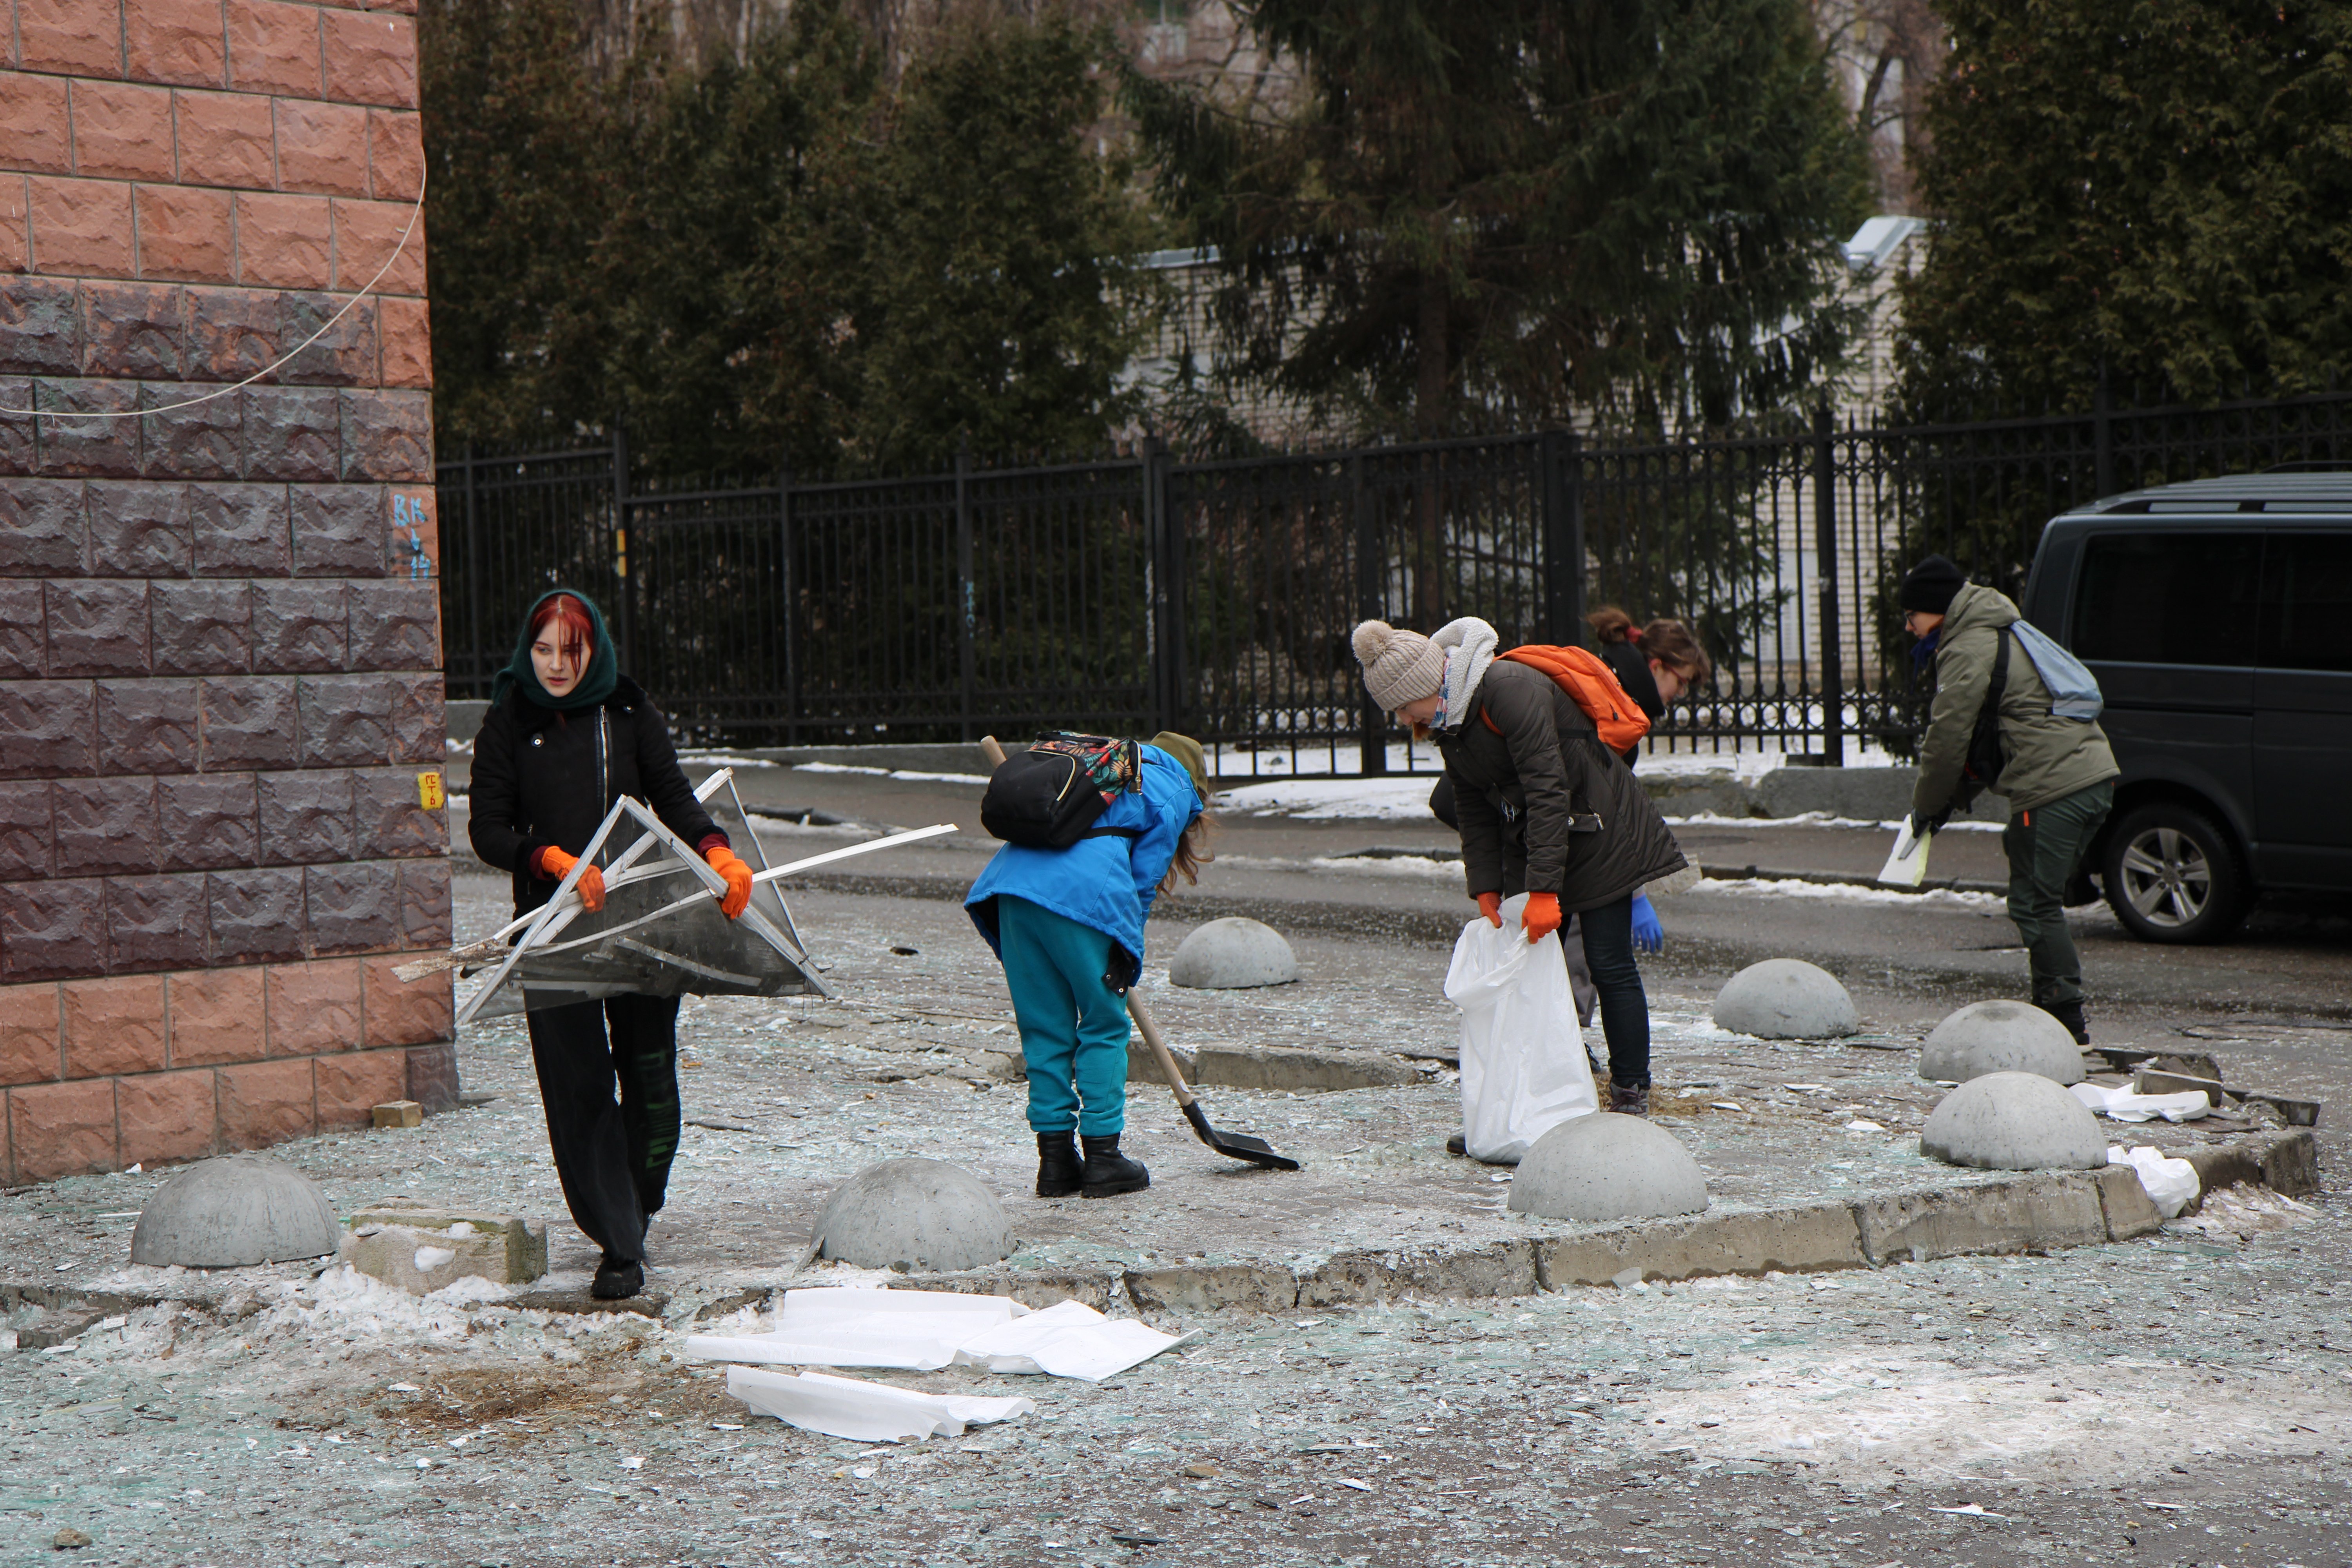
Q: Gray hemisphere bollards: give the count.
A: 7